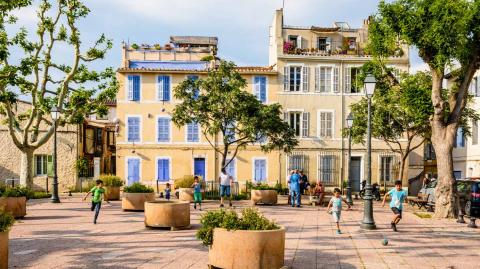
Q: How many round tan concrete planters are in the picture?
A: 8